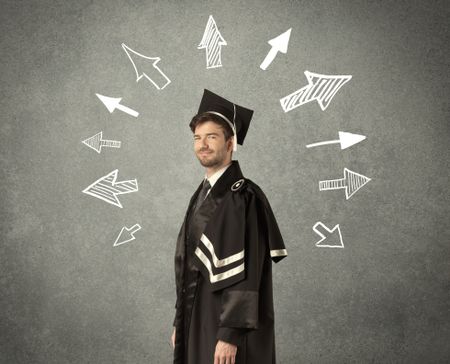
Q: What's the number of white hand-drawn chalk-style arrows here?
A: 11